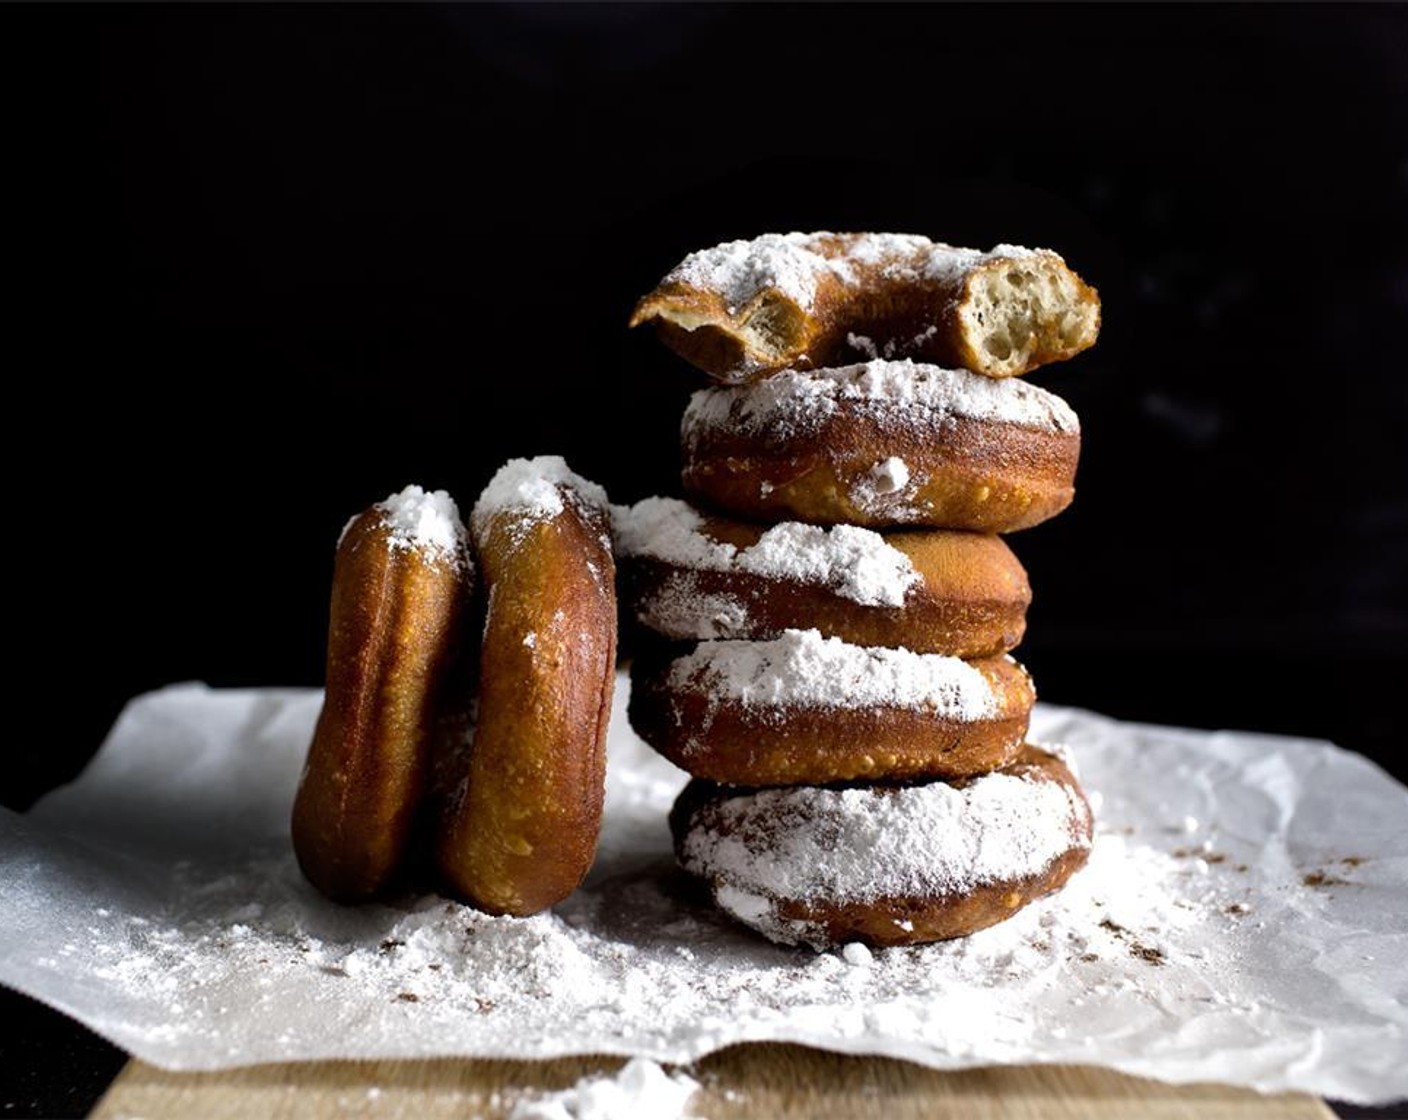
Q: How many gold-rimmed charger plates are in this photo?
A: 0